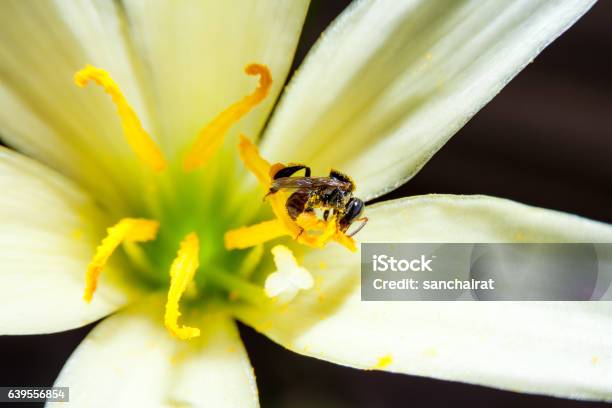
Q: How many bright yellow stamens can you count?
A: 6